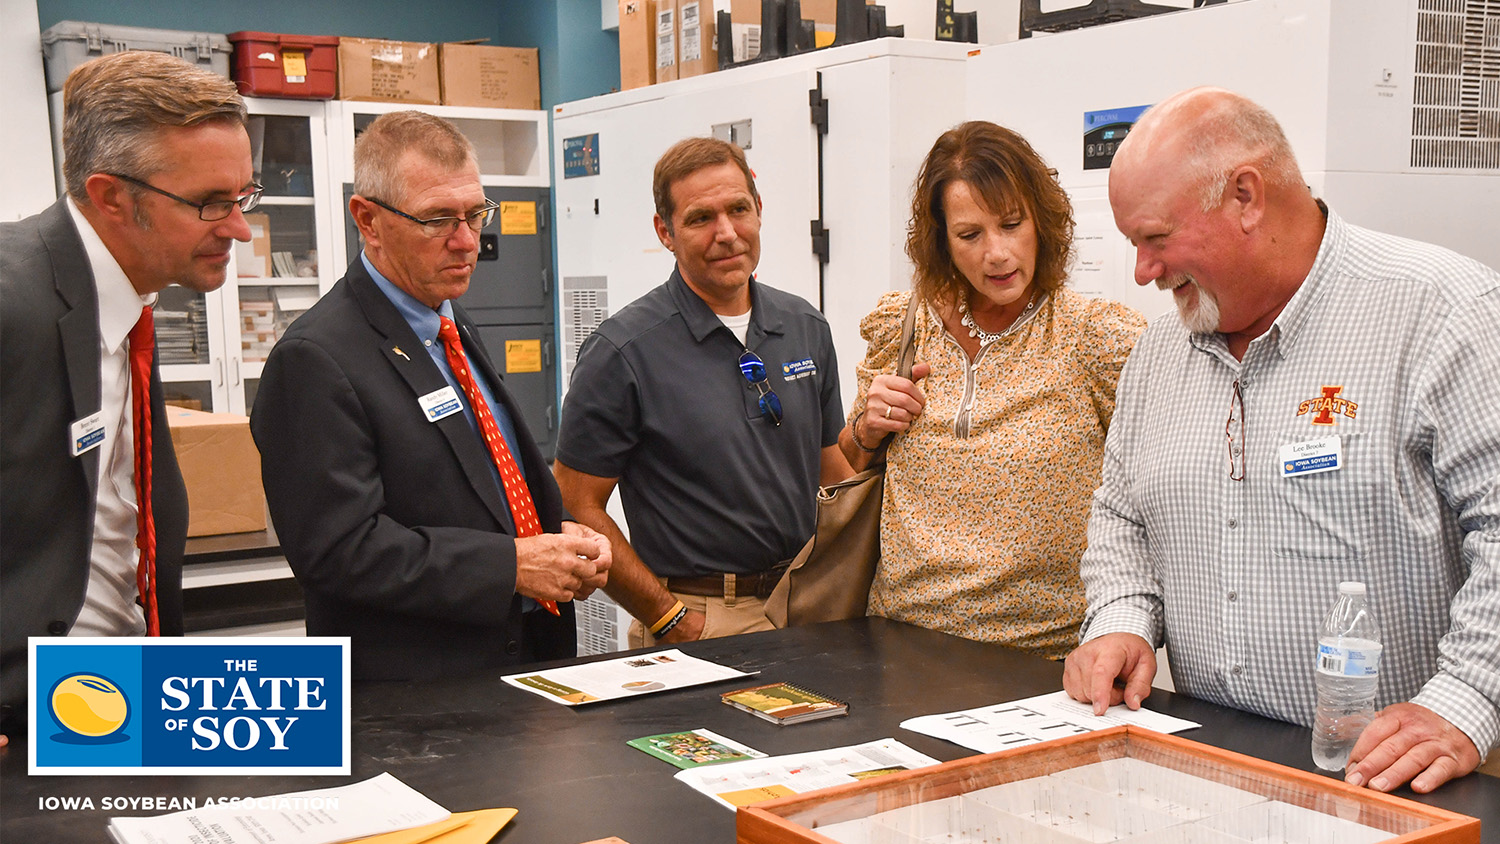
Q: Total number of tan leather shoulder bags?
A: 1